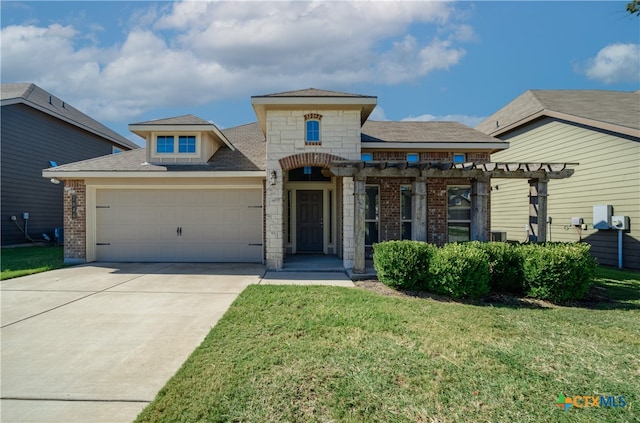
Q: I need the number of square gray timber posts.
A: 4